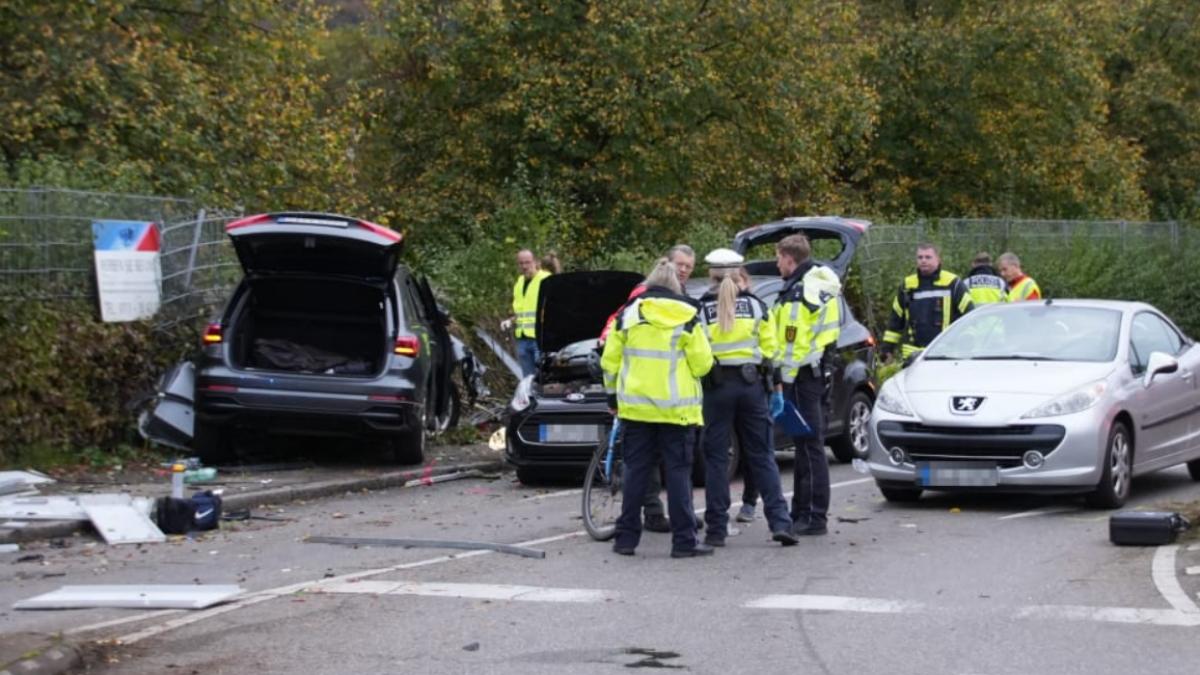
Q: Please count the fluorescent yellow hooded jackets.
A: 2